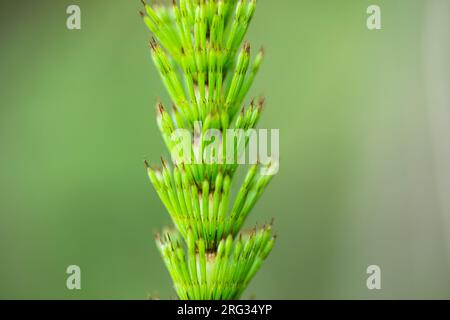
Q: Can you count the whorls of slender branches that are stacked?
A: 5